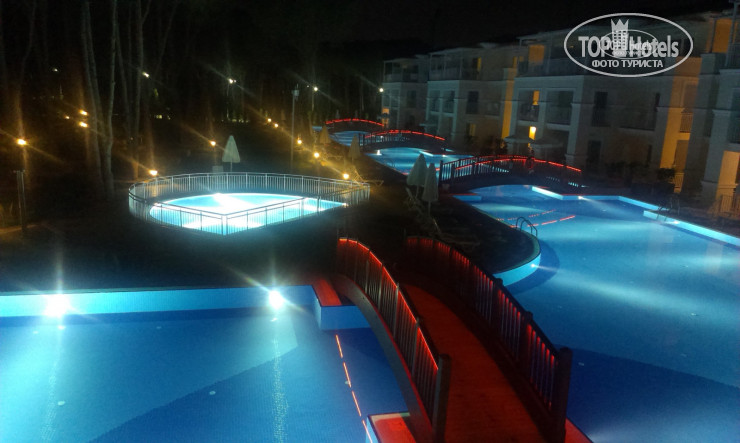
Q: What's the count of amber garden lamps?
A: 11